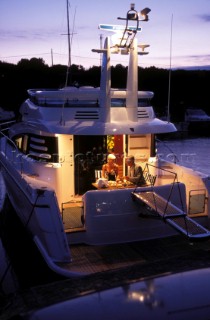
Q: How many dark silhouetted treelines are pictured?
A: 1